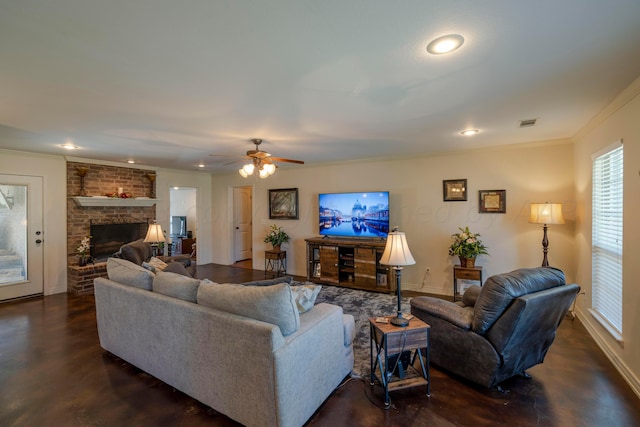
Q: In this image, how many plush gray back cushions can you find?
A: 3